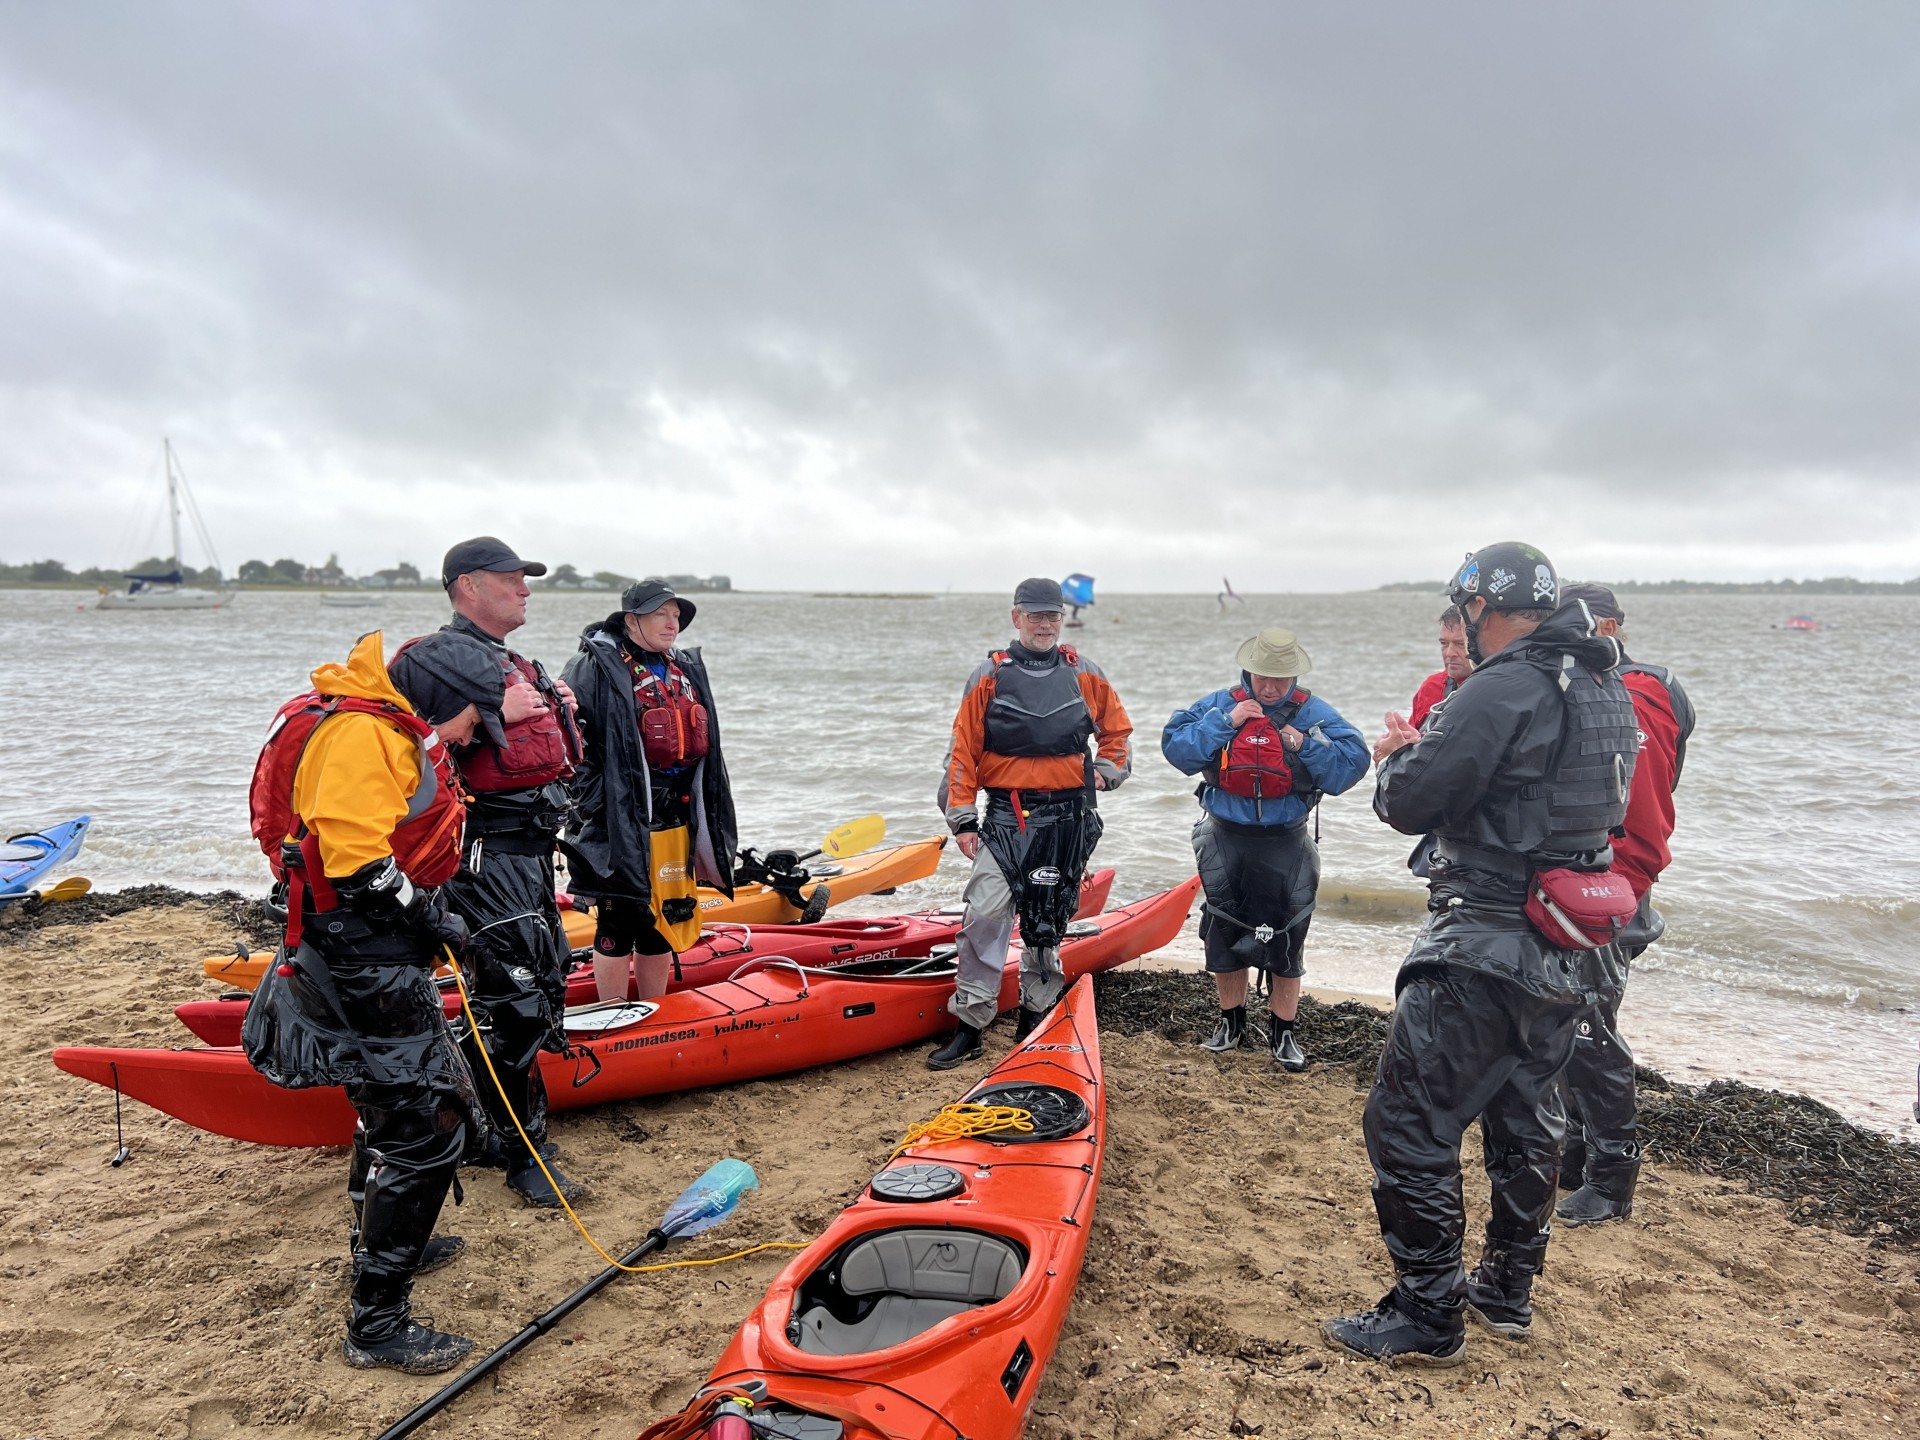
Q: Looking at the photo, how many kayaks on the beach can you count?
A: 5